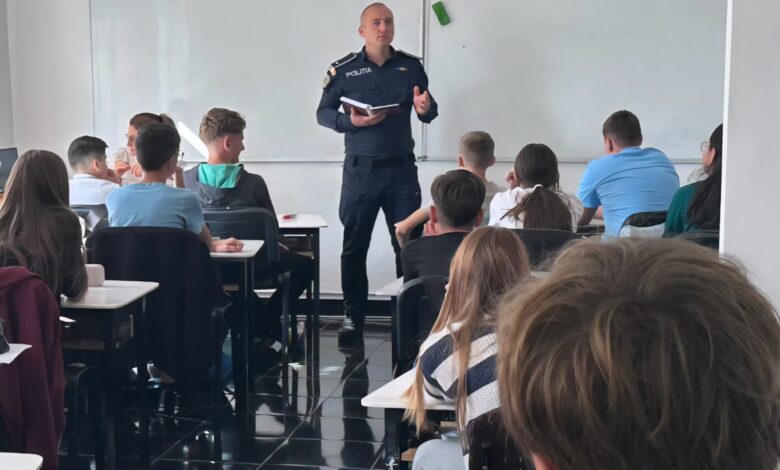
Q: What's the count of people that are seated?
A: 12